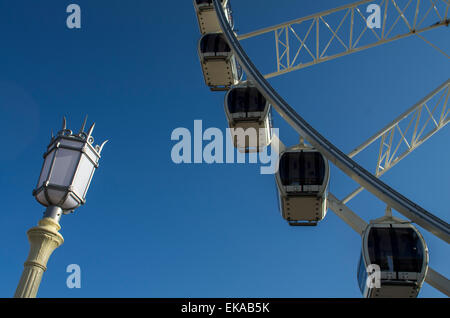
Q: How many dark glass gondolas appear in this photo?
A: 5